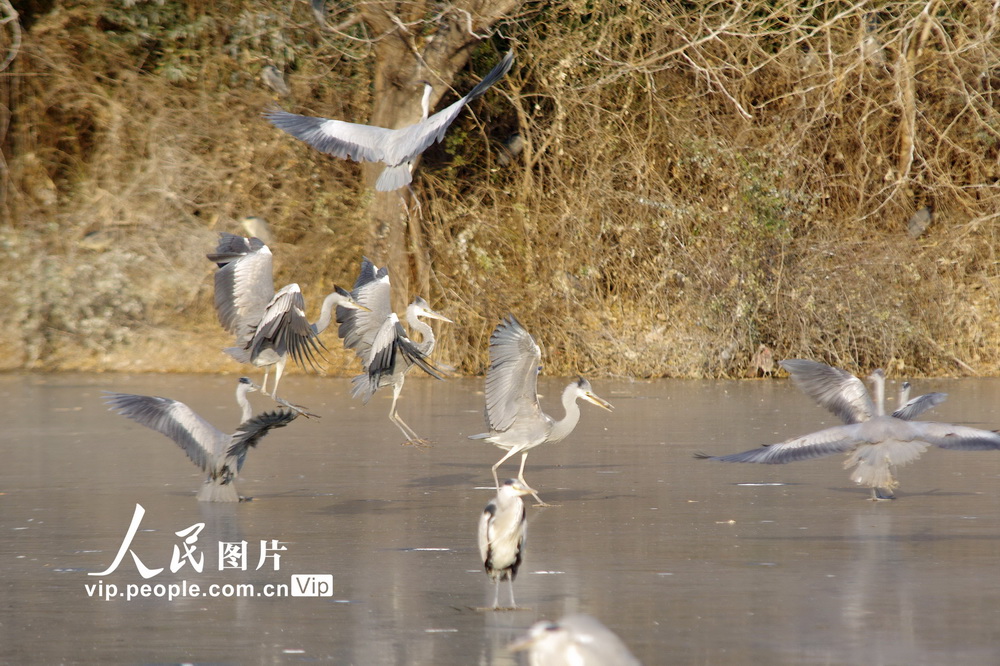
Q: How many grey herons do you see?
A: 9